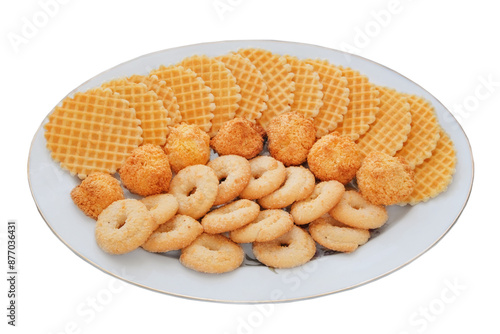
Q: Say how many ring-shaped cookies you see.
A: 14